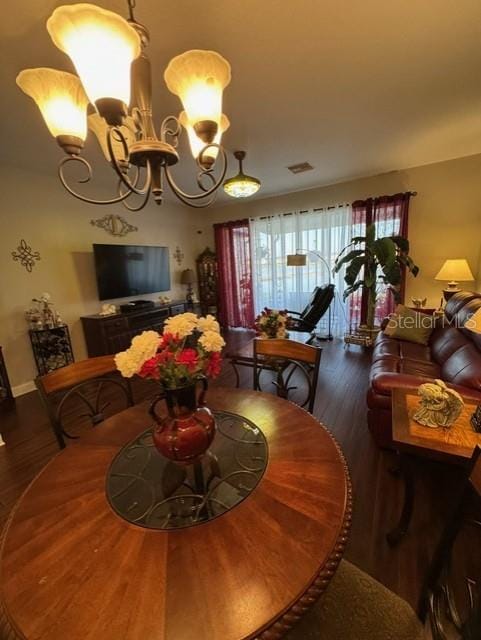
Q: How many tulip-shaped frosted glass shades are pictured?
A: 5